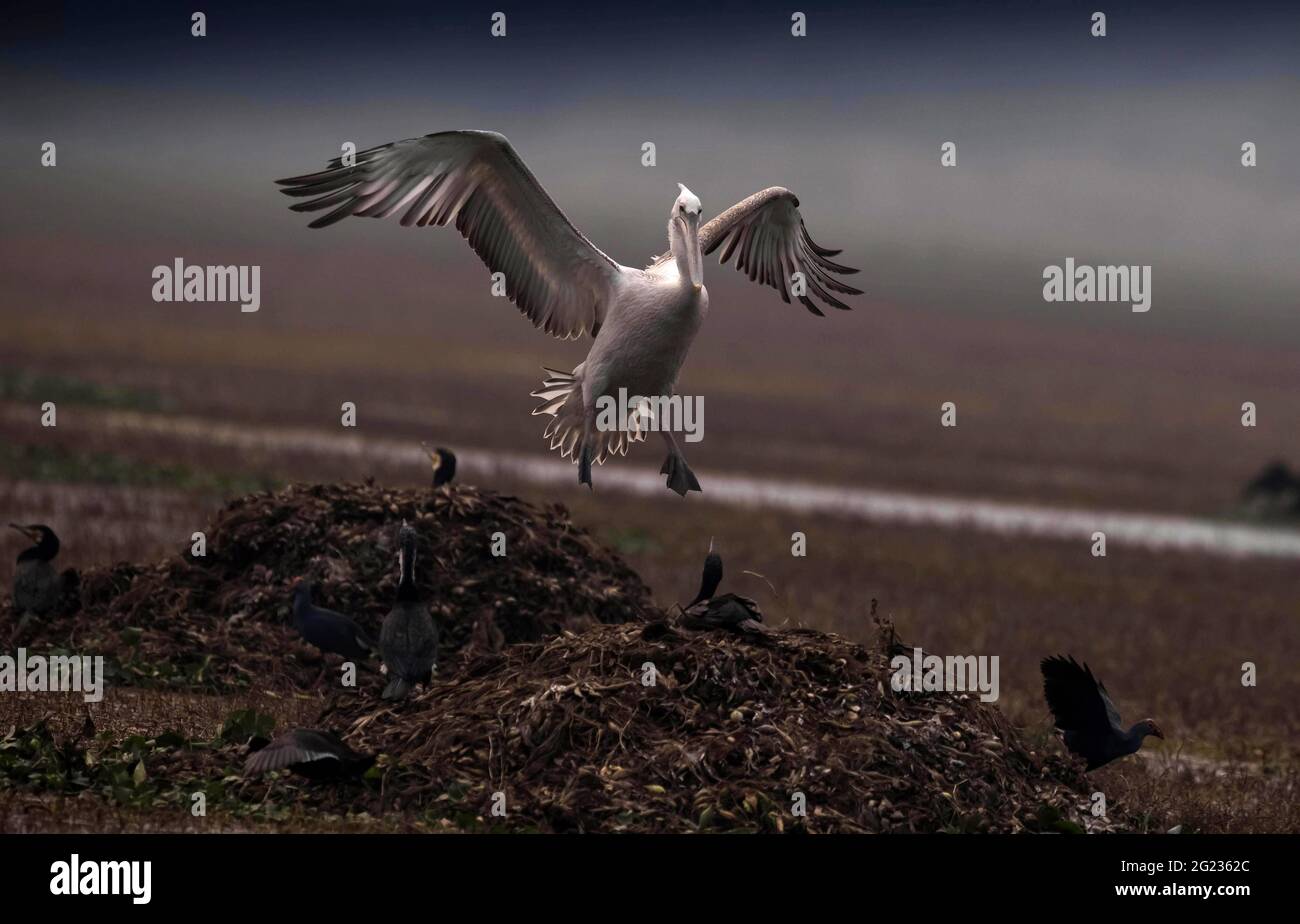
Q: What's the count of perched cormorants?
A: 4